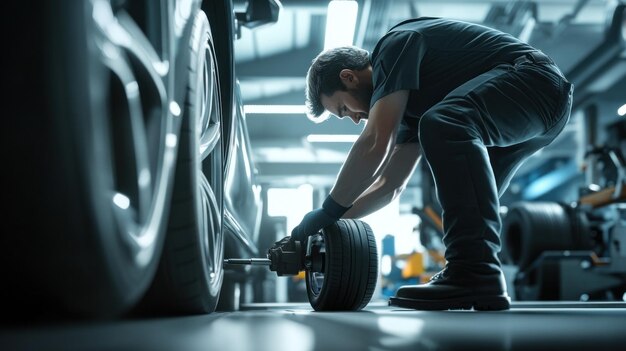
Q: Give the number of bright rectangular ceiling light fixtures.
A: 3